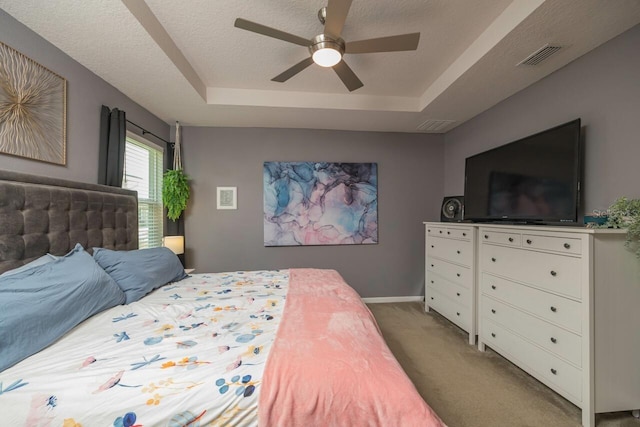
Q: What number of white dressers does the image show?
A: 2